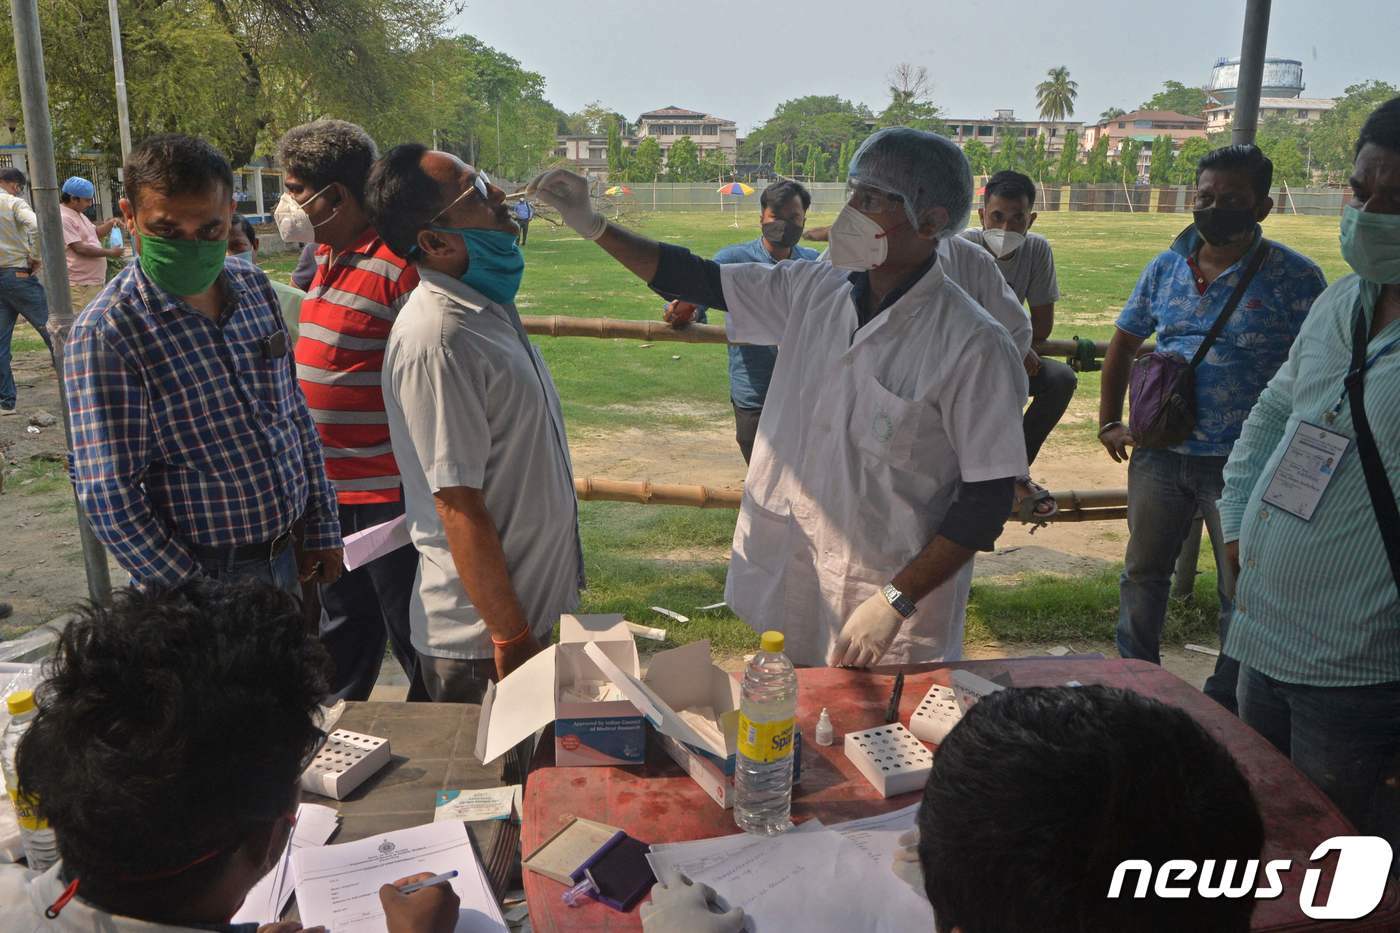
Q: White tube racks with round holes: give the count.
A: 3